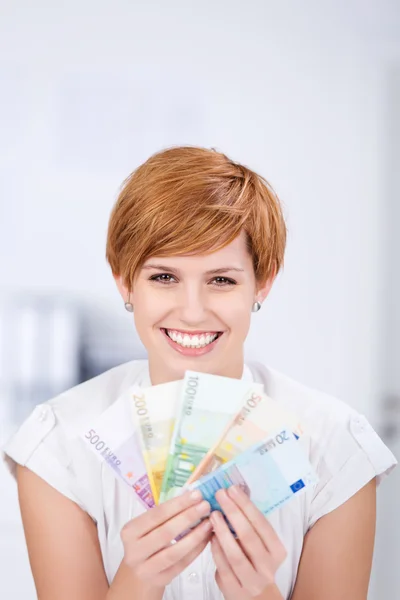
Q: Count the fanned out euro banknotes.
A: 5